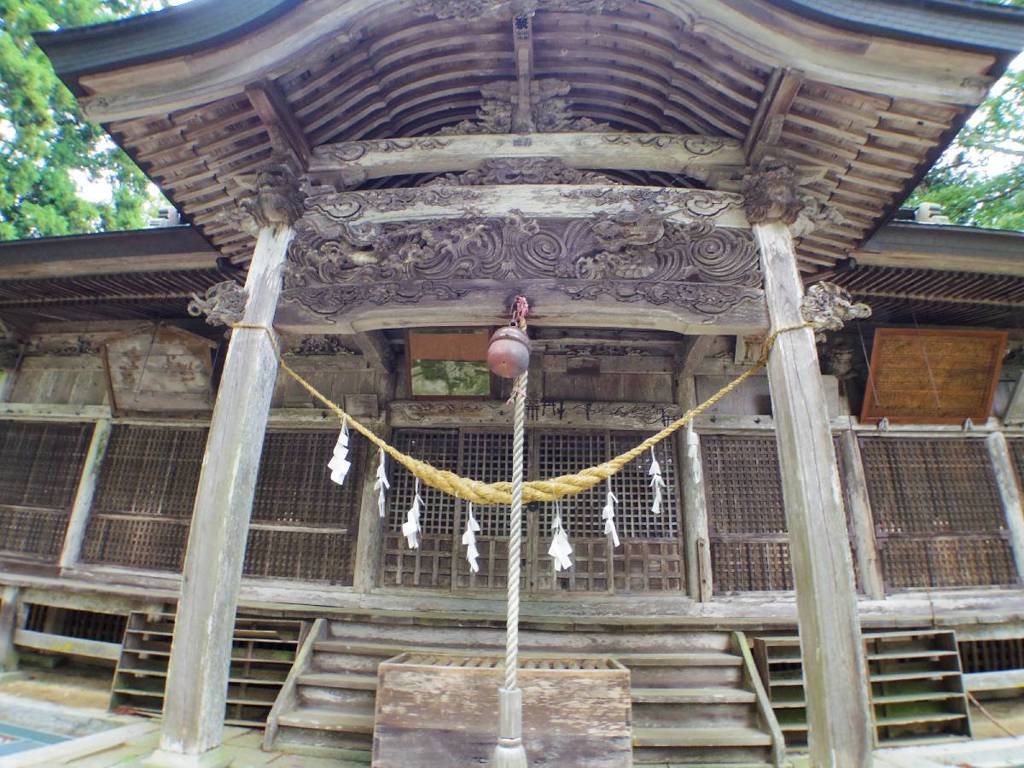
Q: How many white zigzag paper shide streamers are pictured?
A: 8